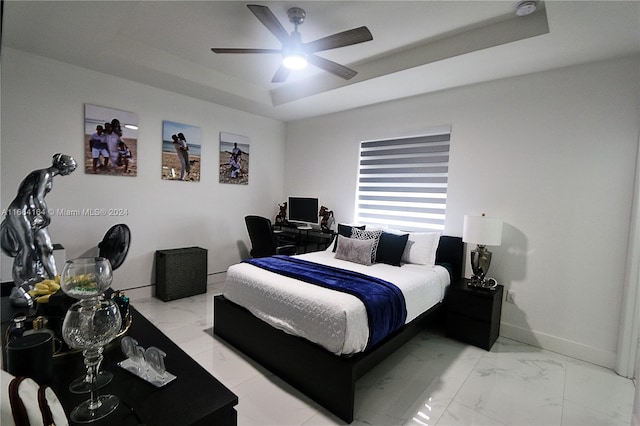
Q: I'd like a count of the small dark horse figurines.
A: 2